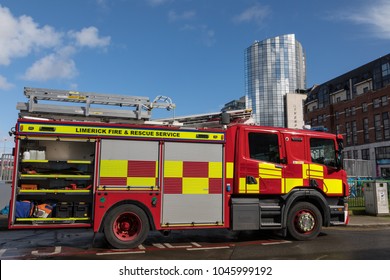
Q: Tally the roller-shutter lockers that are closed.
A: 2